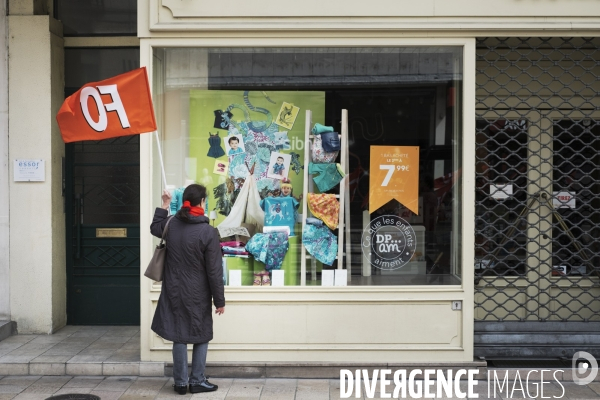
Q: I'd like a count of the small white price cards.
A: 4